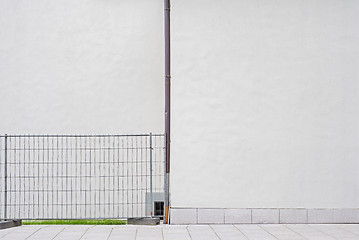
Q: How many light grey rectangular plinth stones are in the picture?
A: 6